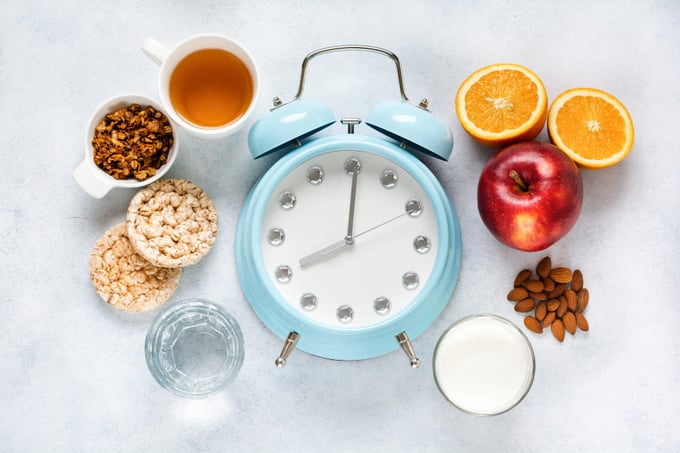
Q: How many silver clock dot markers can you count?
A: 12